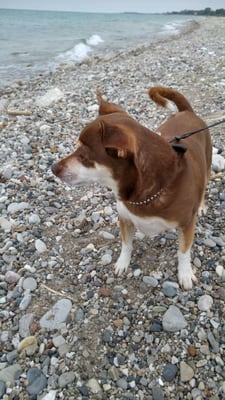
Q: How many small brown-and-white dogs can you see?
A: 1